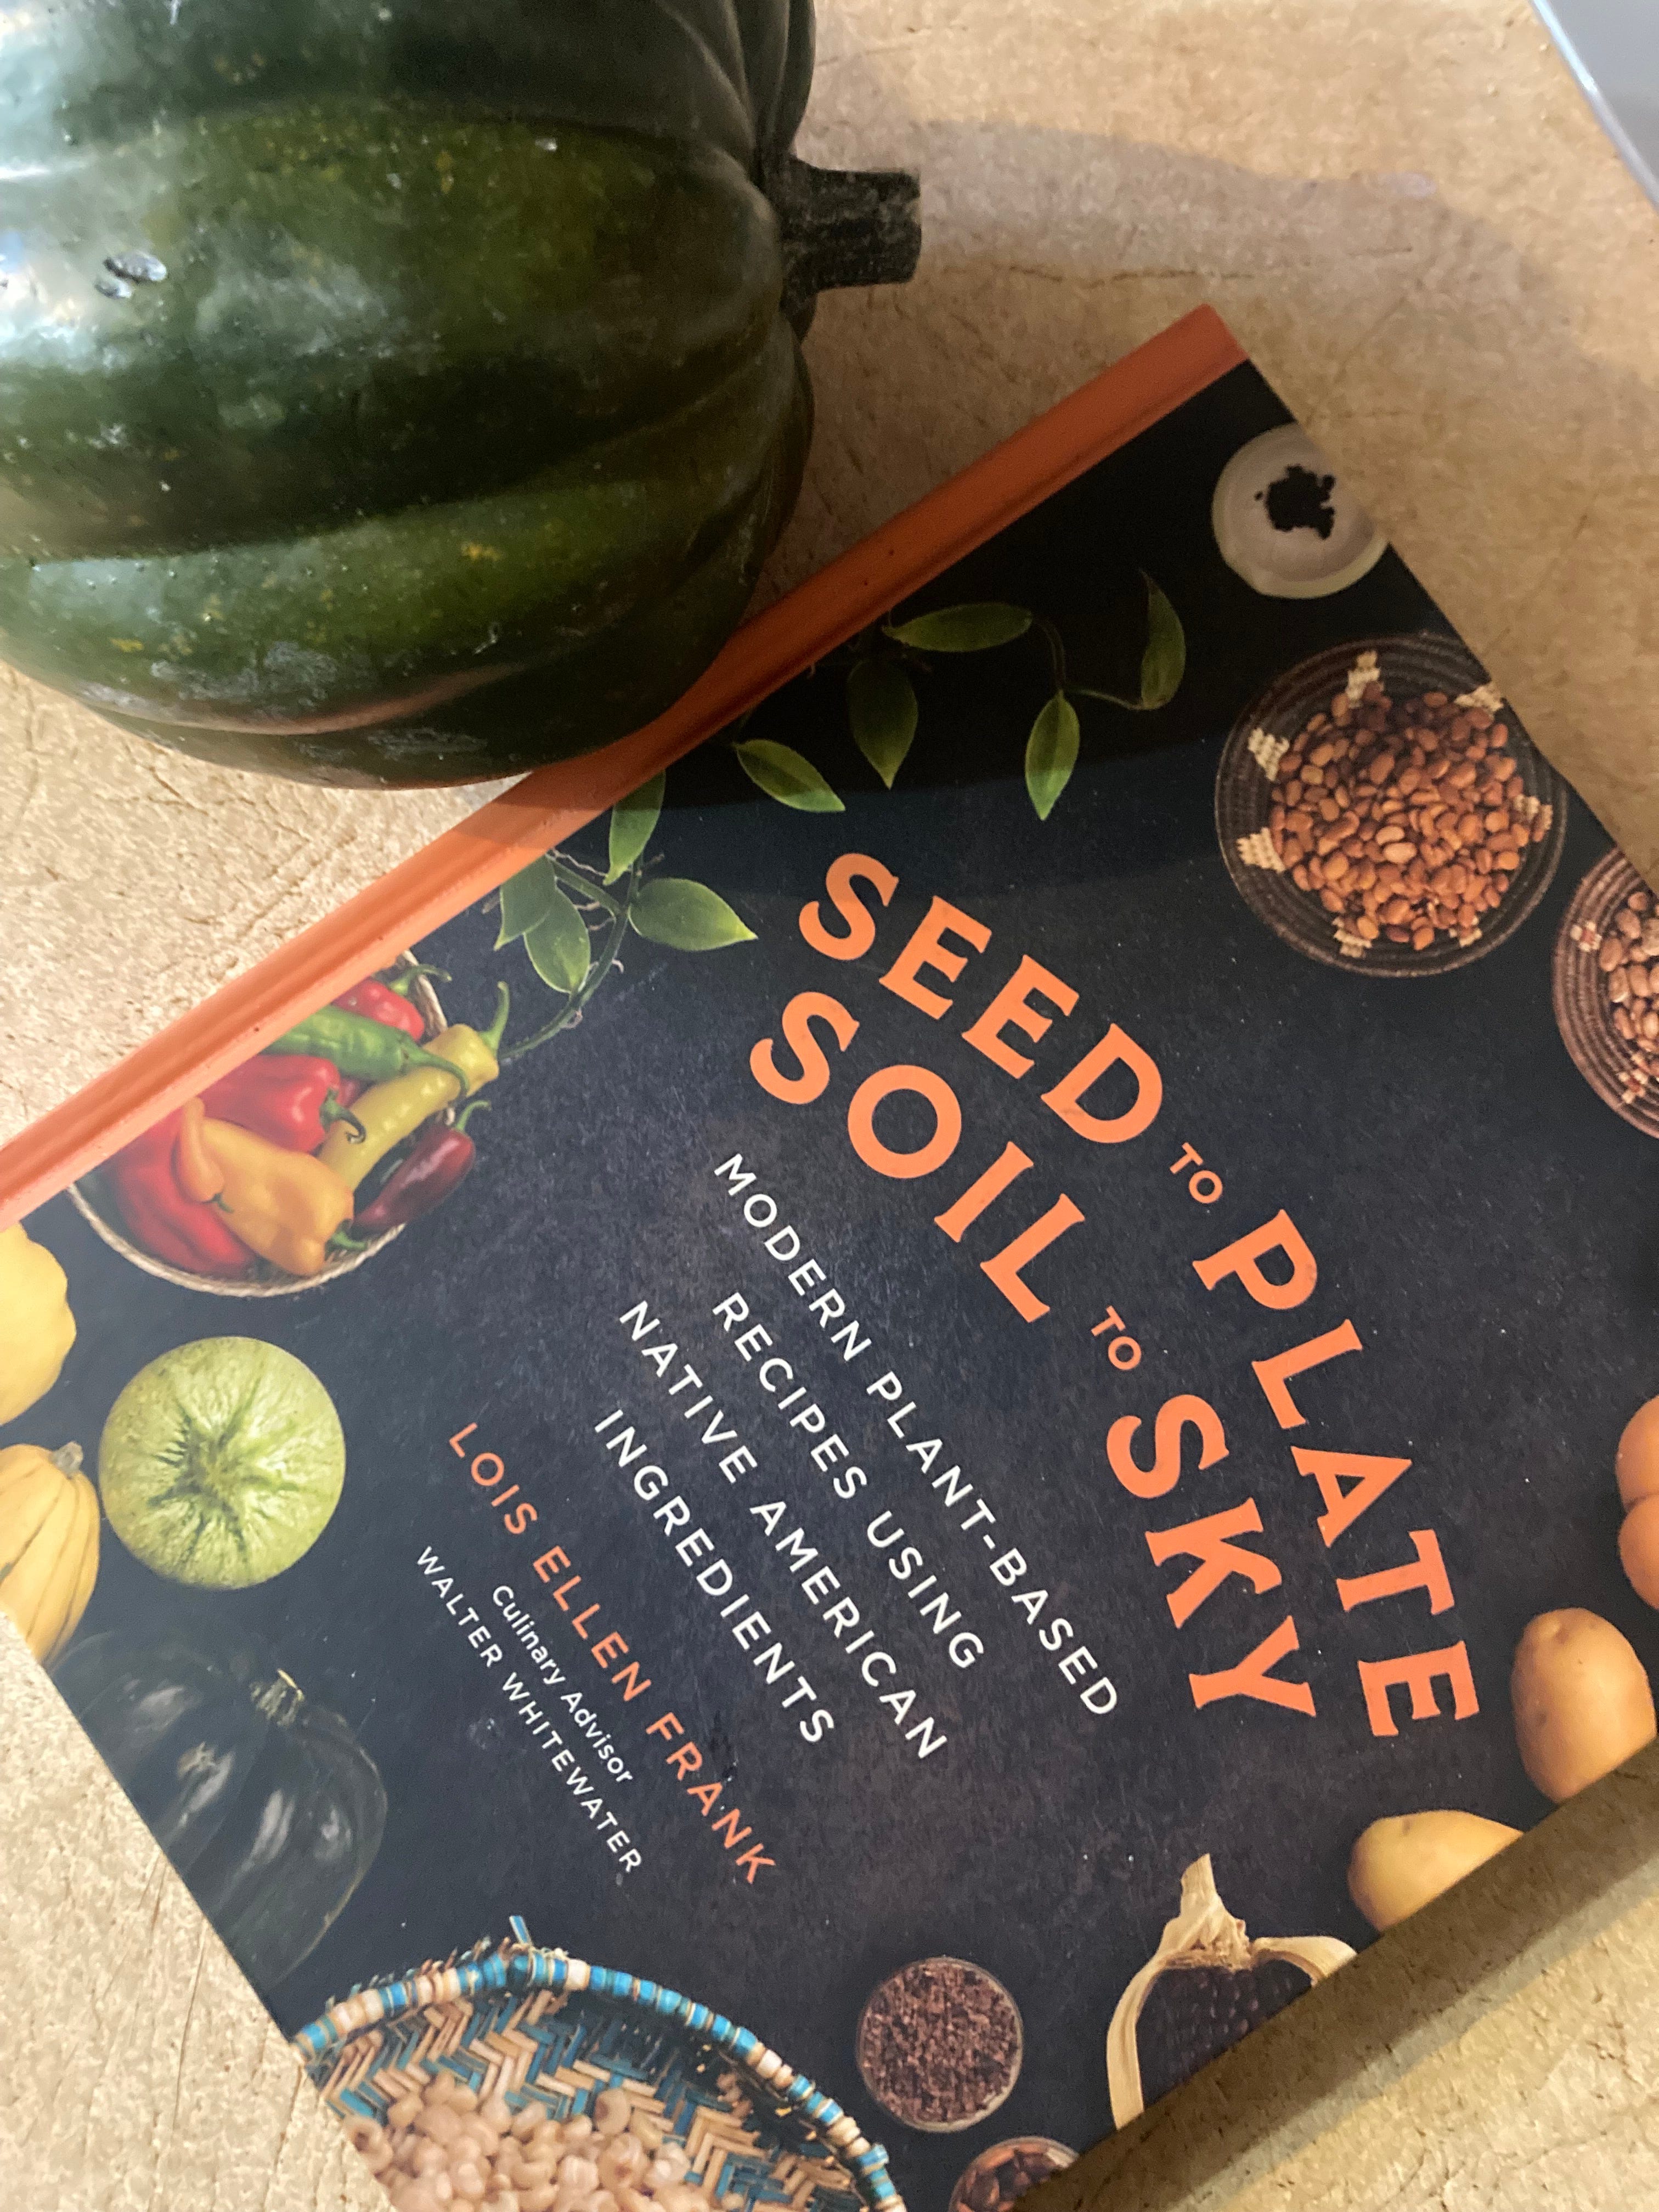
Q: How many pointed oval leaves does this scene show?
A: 9